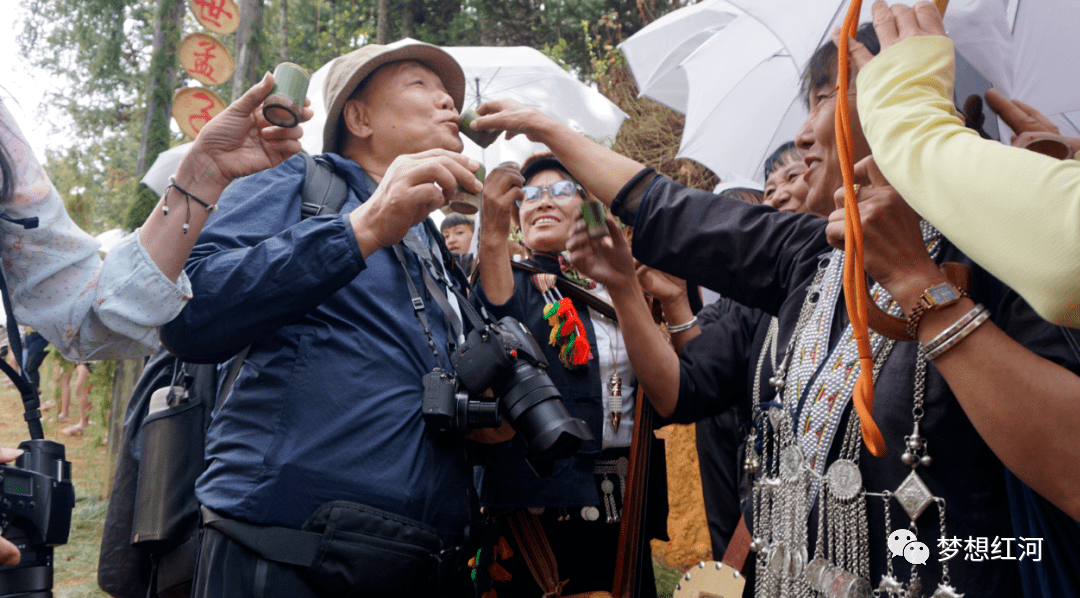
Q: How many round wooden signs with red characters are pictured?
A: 3